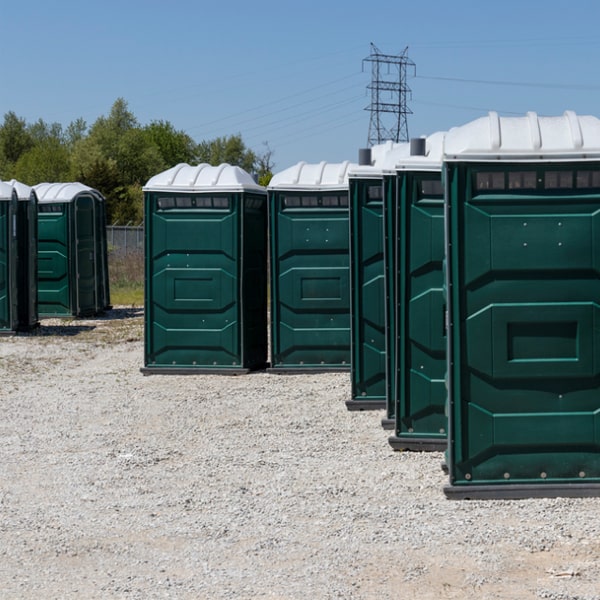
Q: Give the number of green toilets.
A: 10